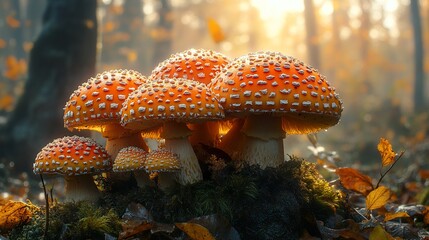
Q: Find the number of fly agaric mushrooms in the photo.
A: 7